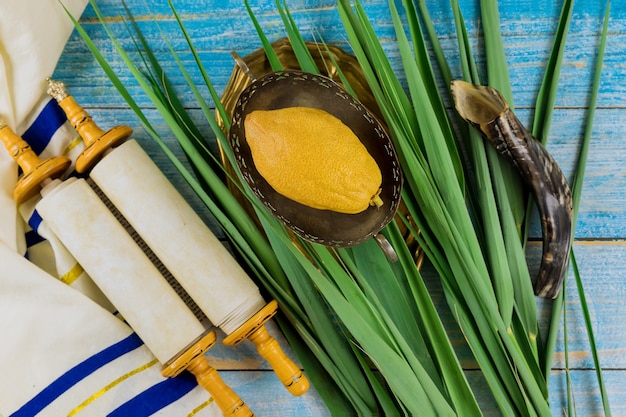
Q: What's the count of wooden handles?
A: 4